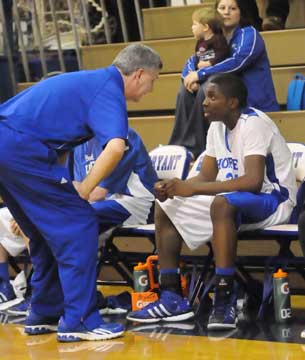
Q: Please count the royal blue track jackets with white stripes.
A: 1